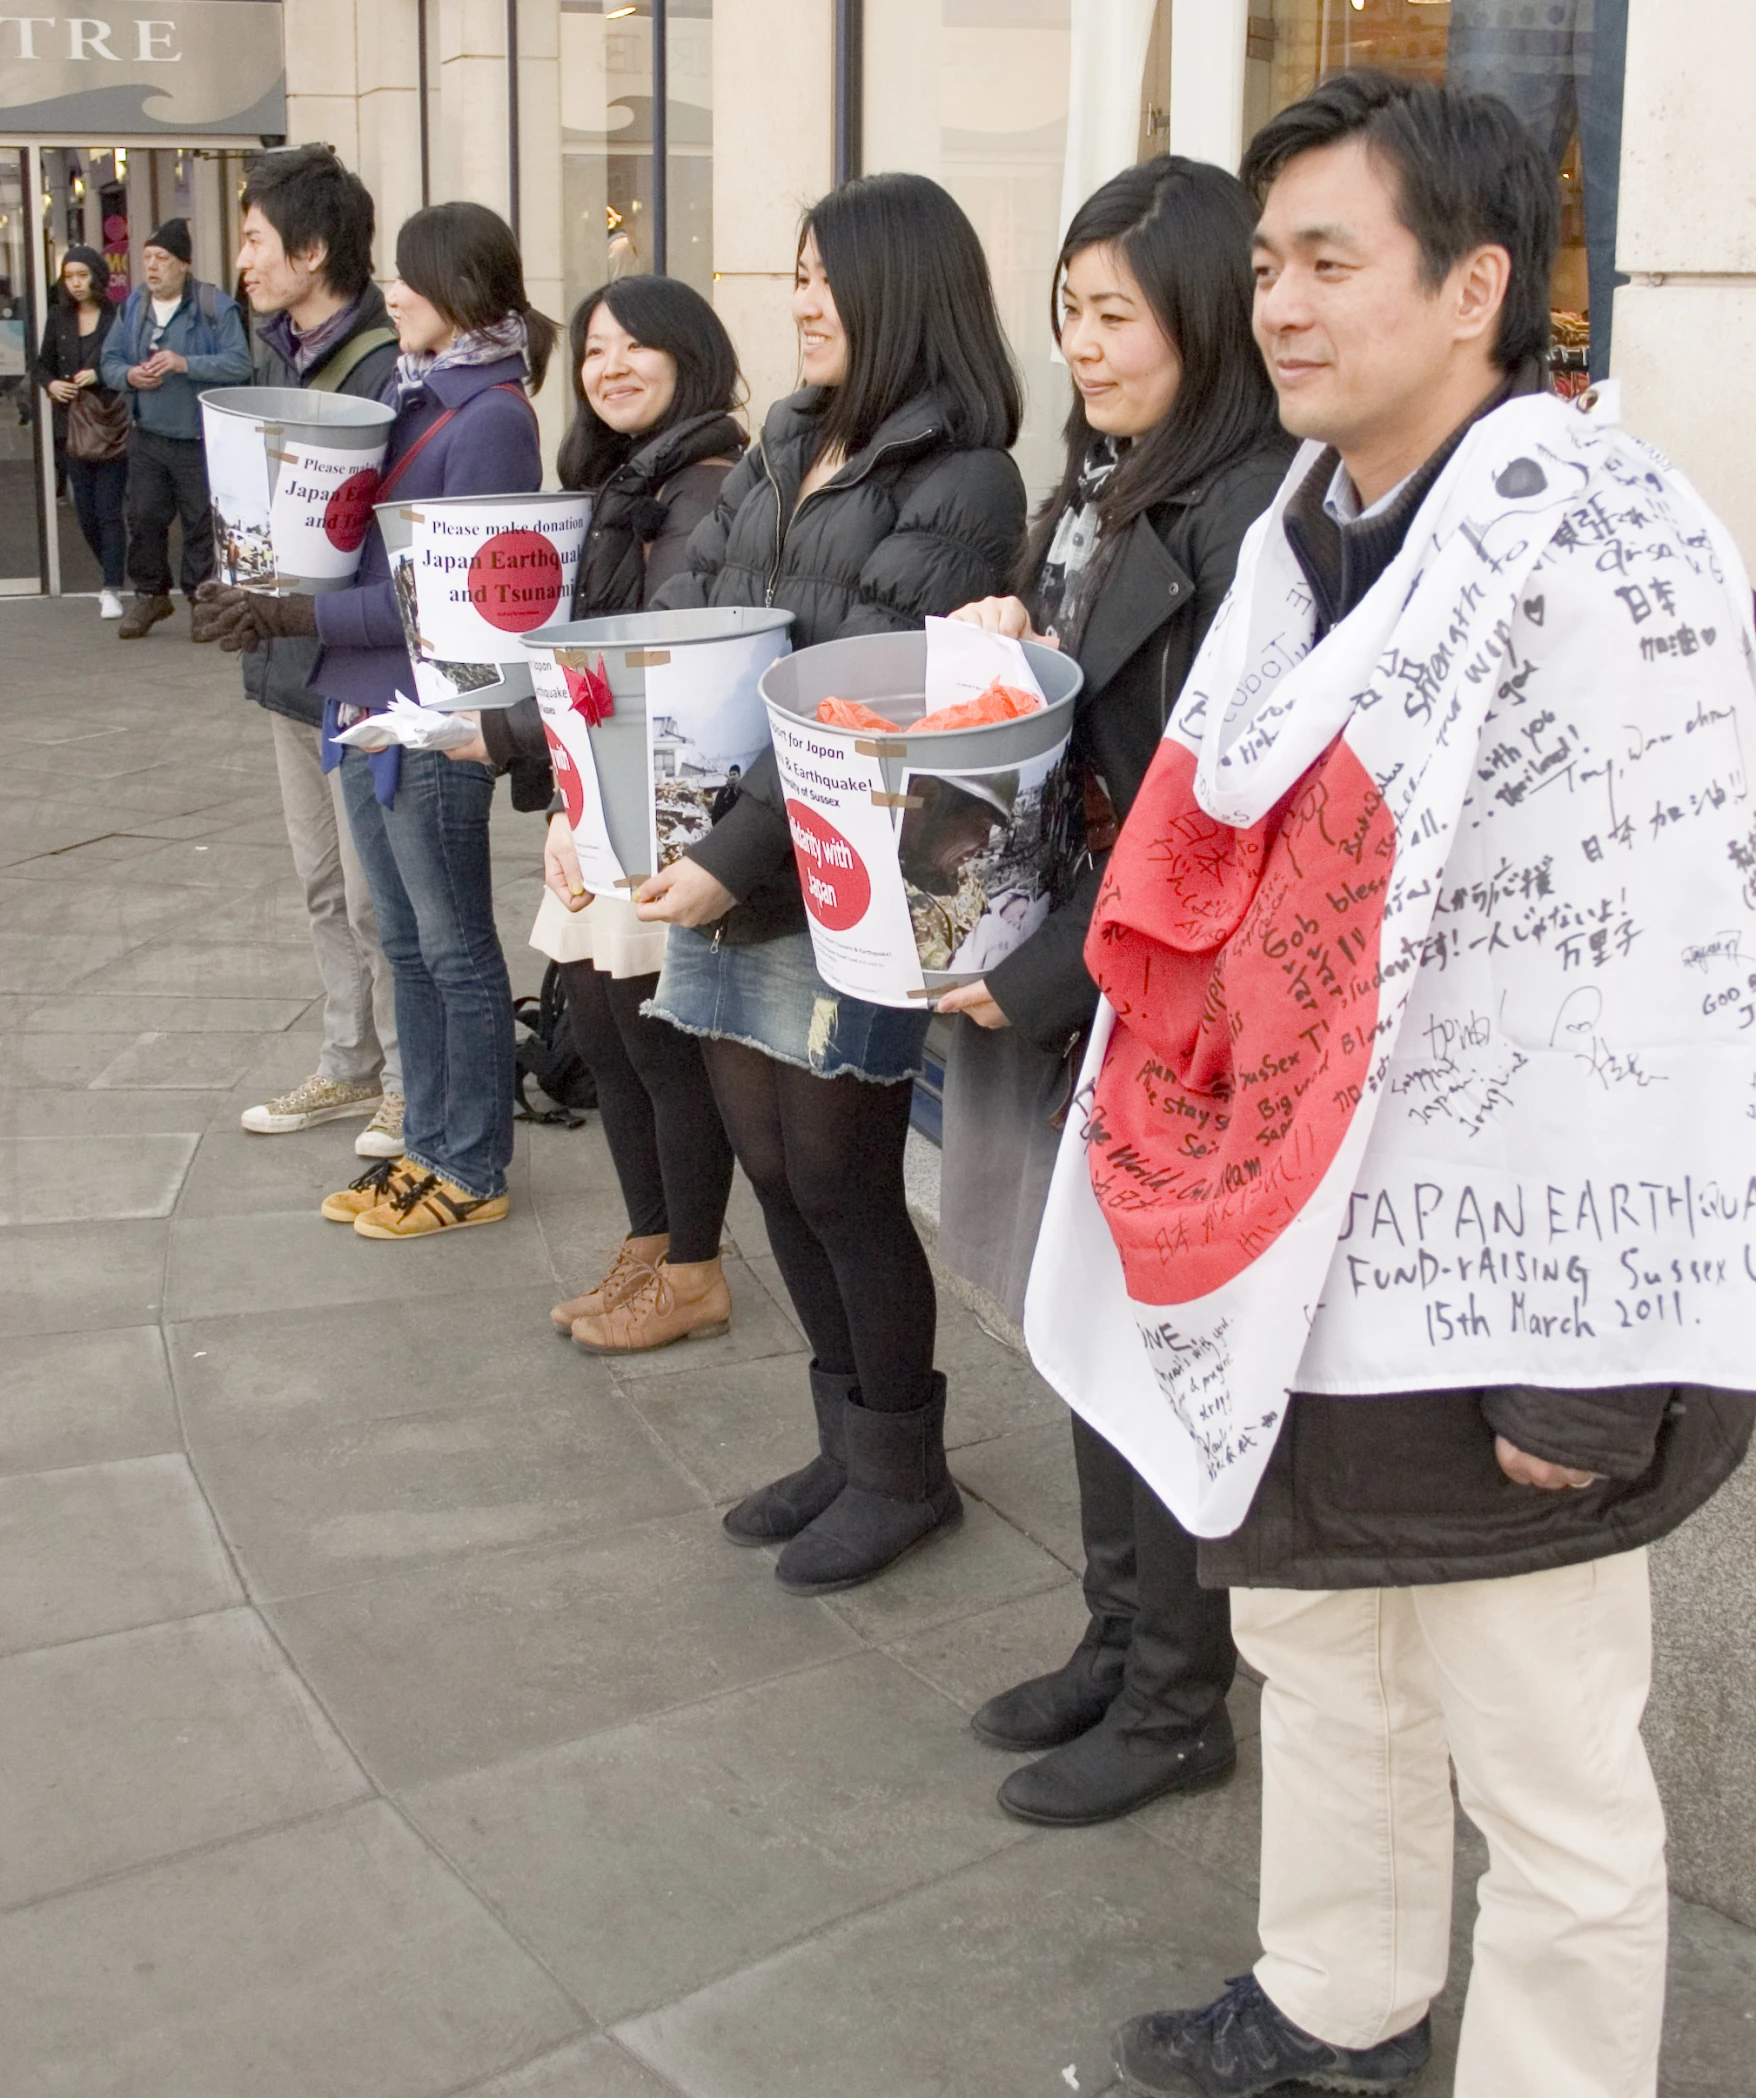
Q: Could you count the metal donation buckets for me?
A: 4